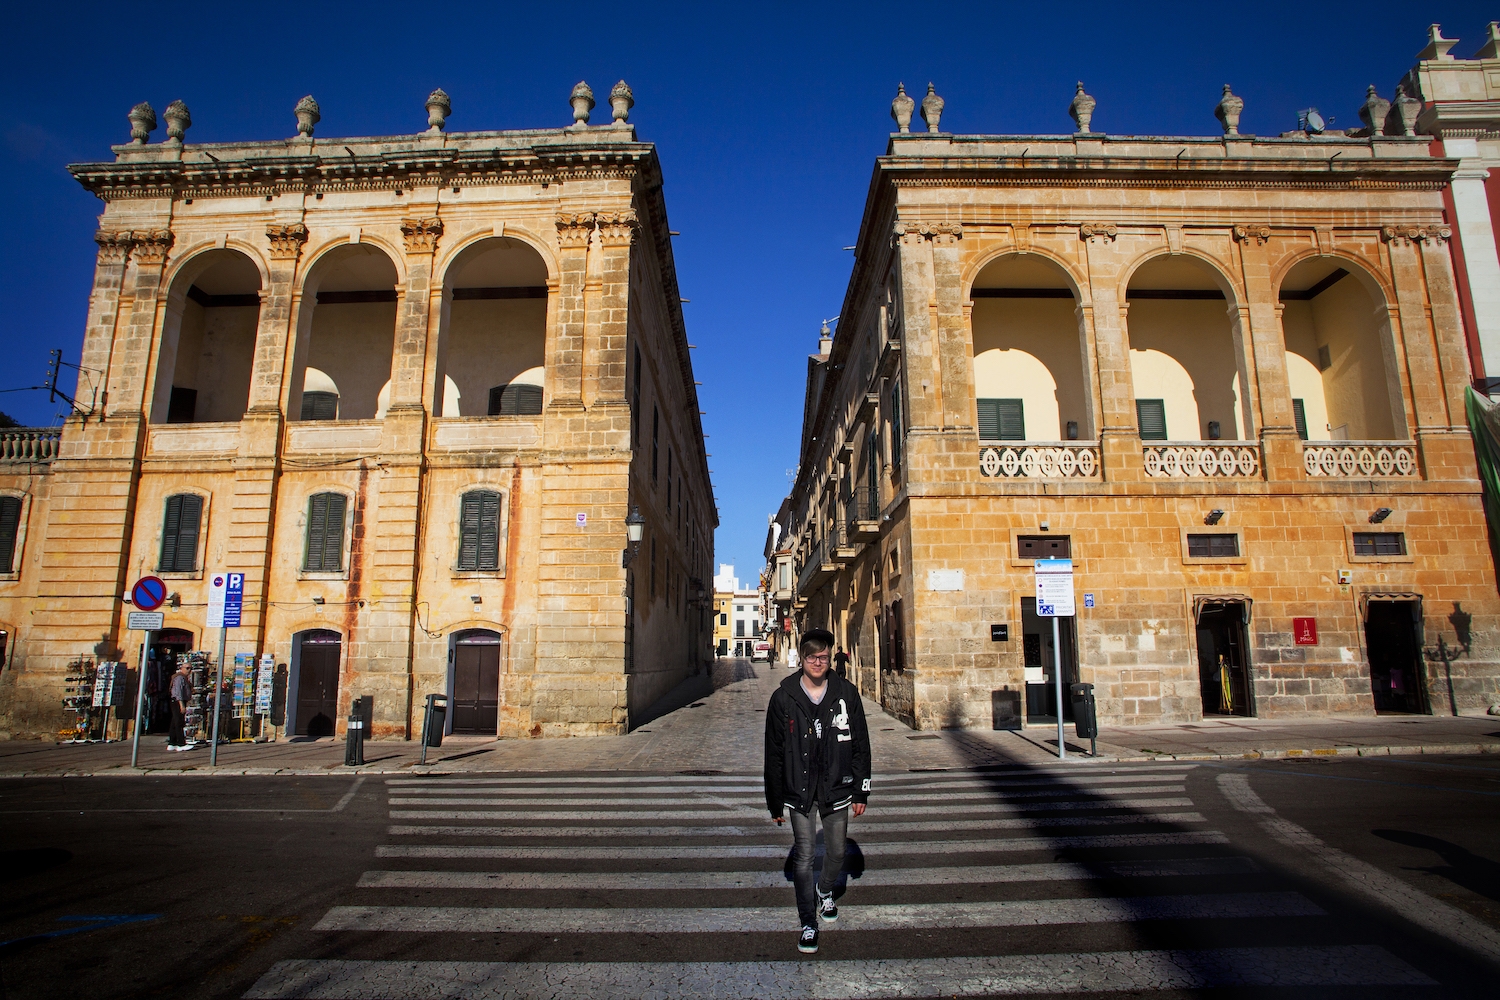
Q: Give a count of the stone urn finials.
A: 12